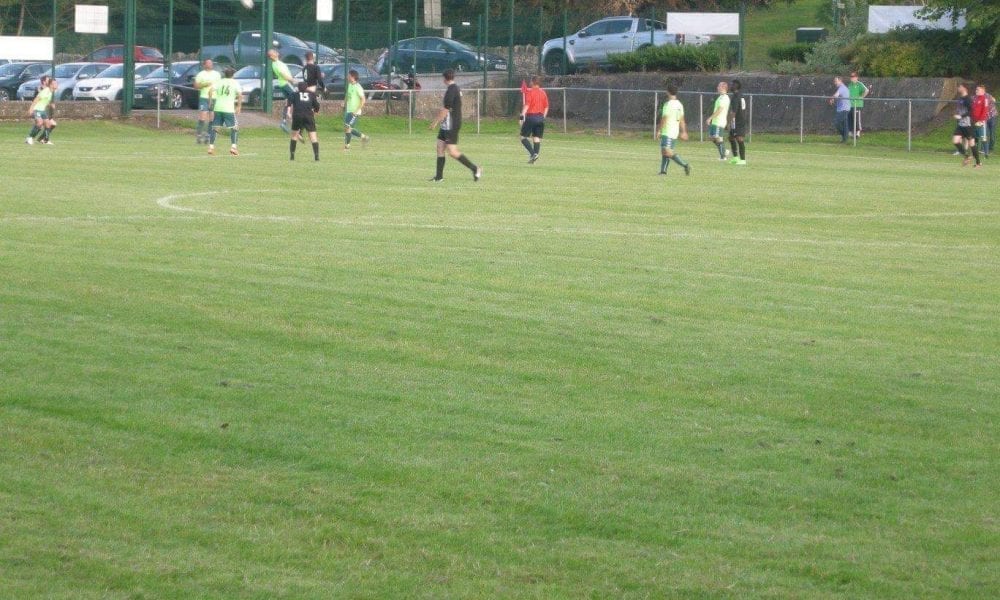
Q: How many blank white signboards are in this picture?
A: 5